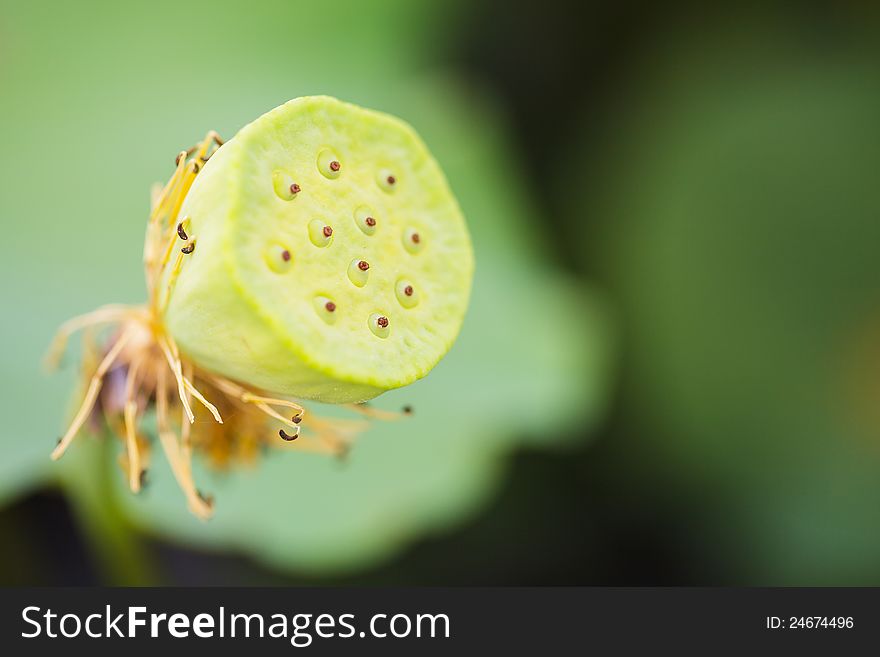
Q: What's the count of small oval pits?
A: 11